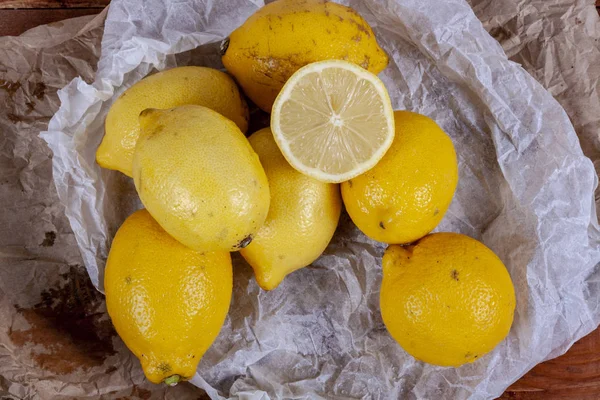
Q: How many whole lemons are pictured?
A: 7